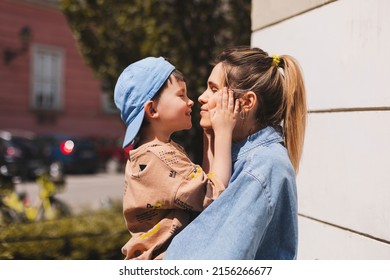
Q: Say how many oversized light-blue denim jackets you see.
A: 1